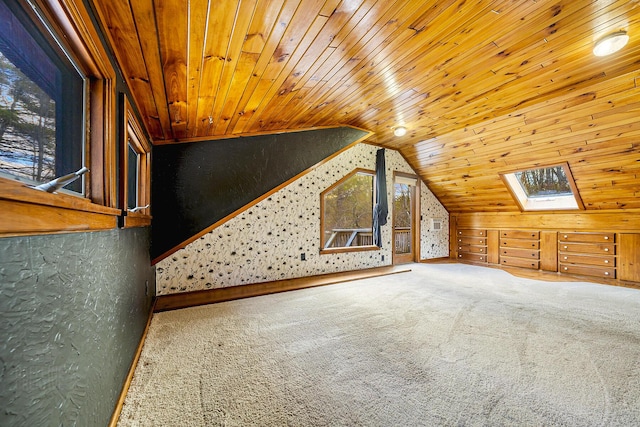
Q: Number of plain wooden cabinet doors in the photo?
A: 3